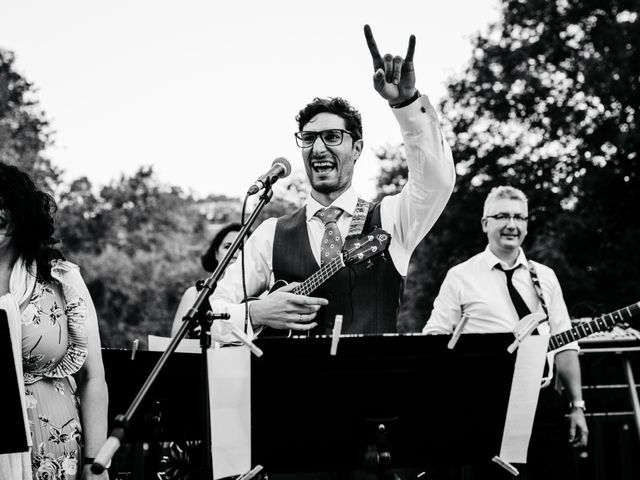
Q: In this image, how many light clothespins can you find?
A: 7